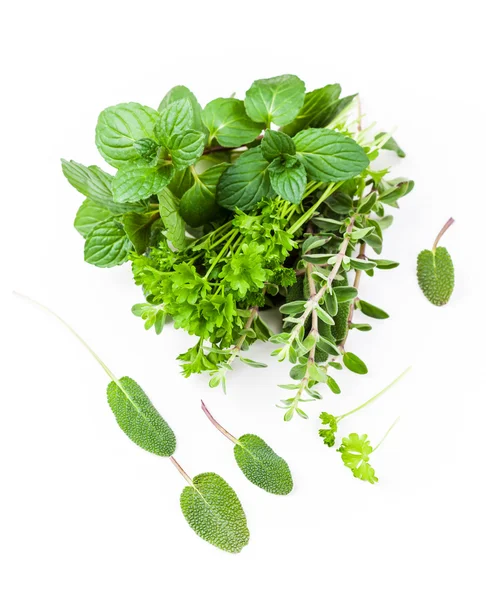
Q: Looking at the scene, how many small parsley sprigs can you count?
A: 2